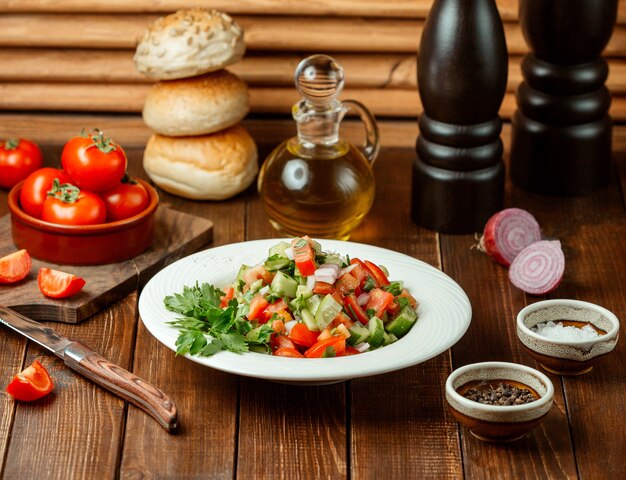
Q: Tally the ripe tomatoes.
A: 5